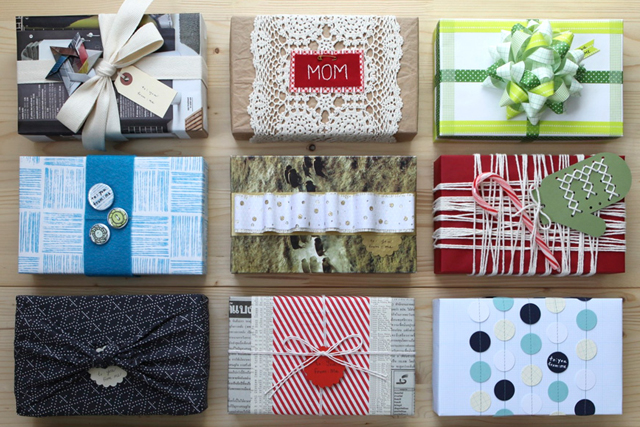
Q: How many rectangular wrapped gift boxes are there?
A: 9